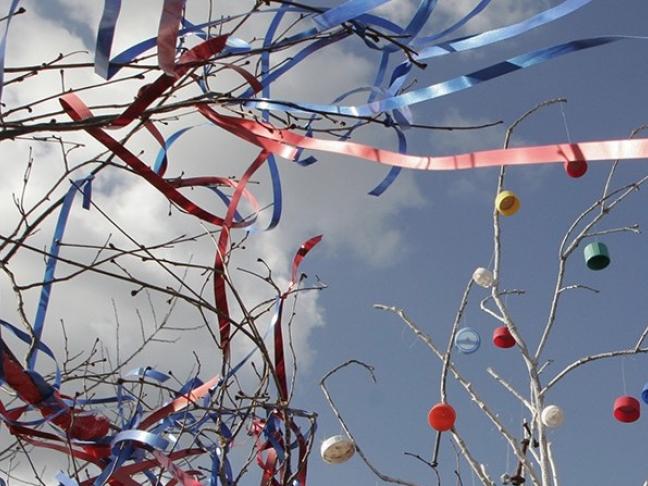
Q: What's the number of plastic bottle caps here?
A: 11